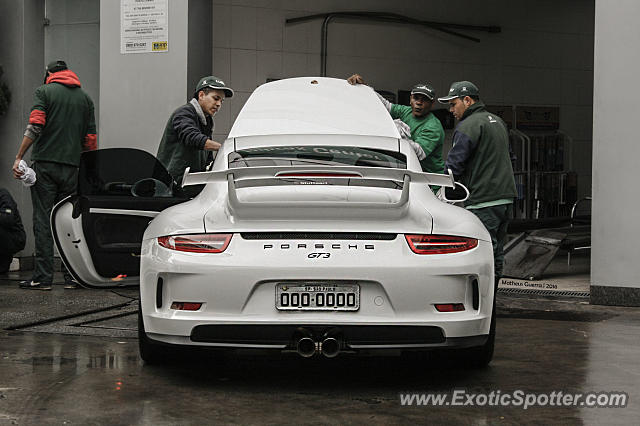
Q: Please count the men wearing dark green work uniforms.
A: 3